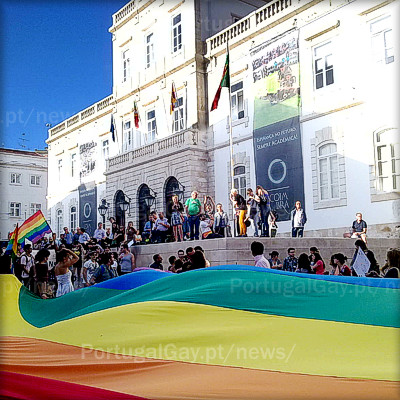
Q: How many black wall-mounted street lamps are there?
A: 4